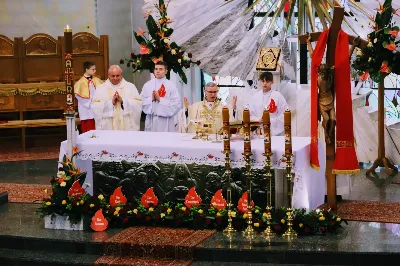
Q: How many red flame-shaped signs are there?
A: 7